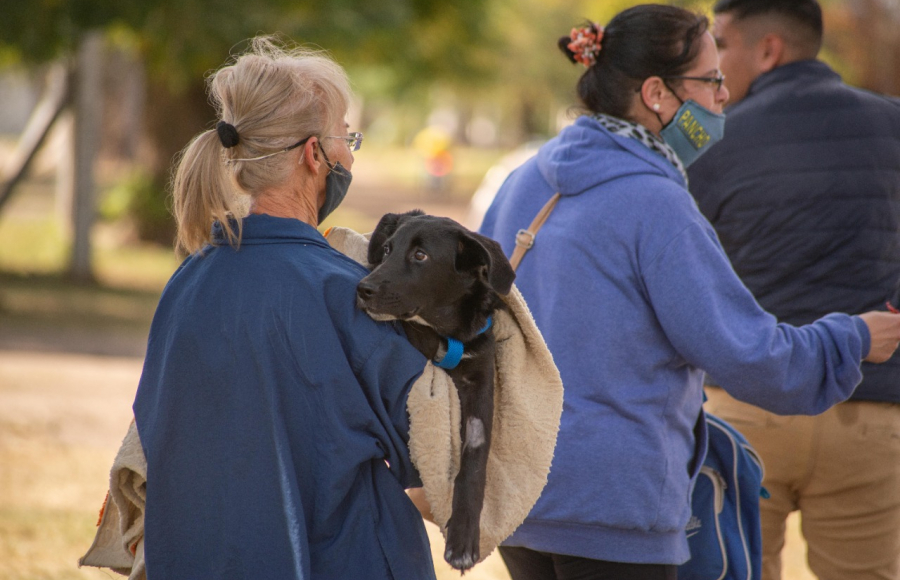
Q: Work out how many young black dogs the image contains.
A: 1